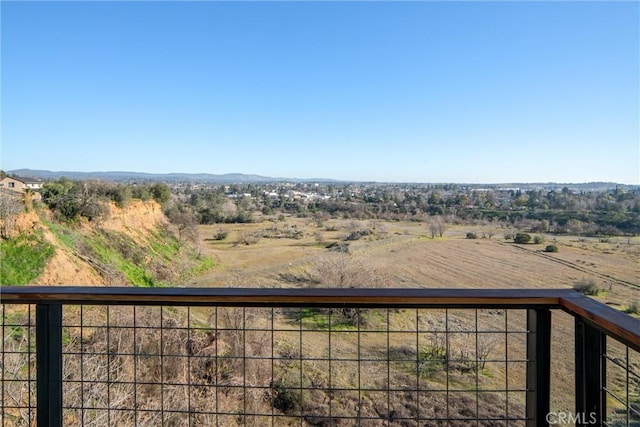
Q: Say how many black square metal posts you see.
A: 3